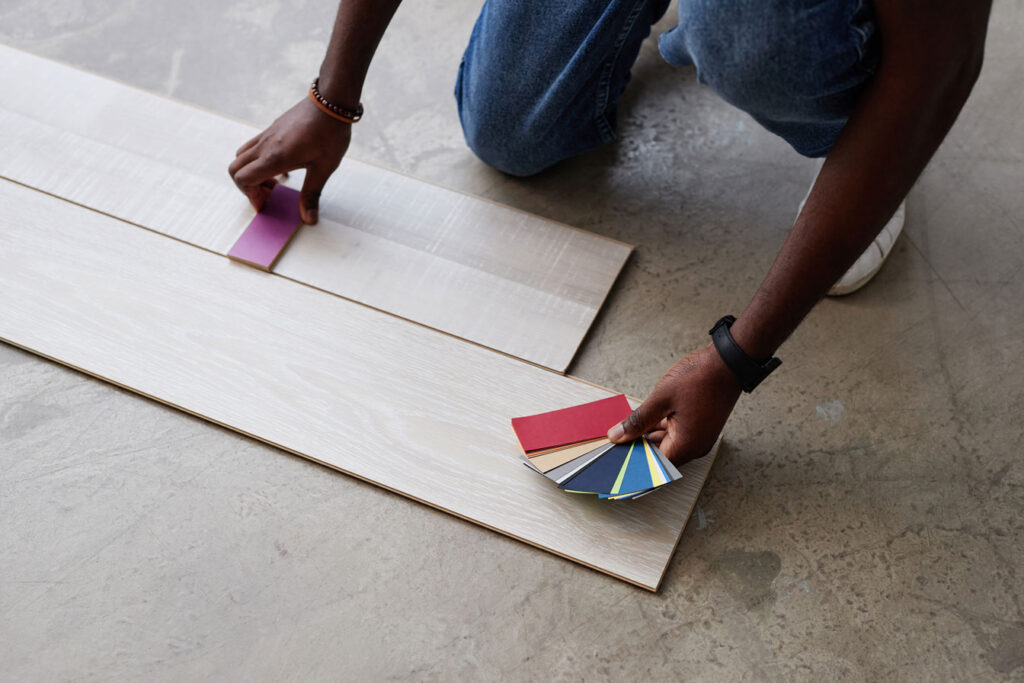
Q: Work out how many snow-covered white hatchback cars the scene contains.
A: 0